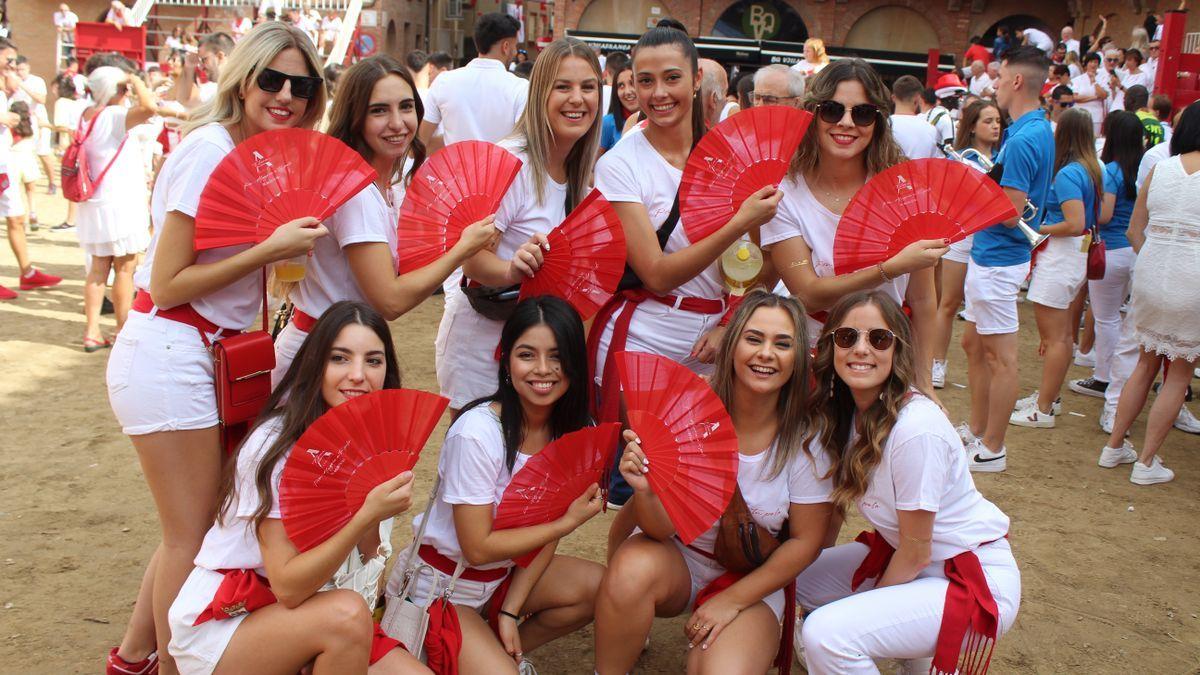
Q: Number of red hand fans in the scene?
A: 8